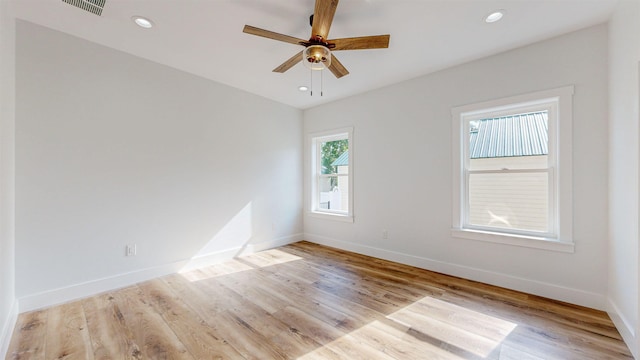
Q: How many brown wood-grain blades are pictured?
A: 5